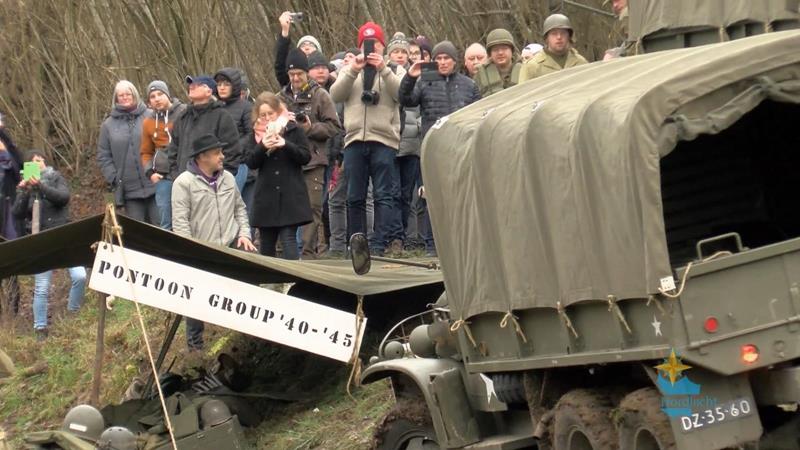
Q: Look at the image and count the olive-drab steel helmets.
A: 5